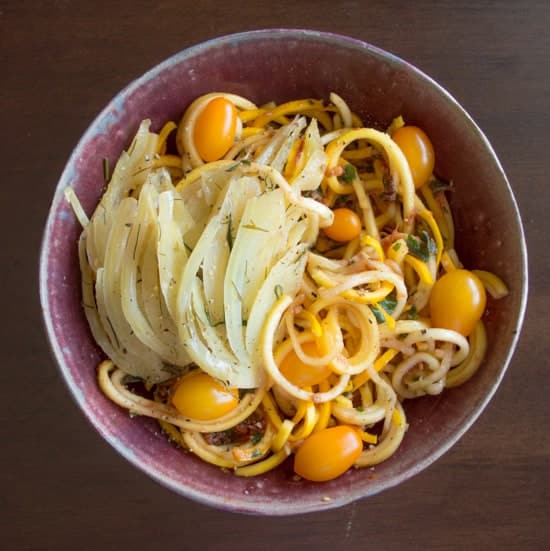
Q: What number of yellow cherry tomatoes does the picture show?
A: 7